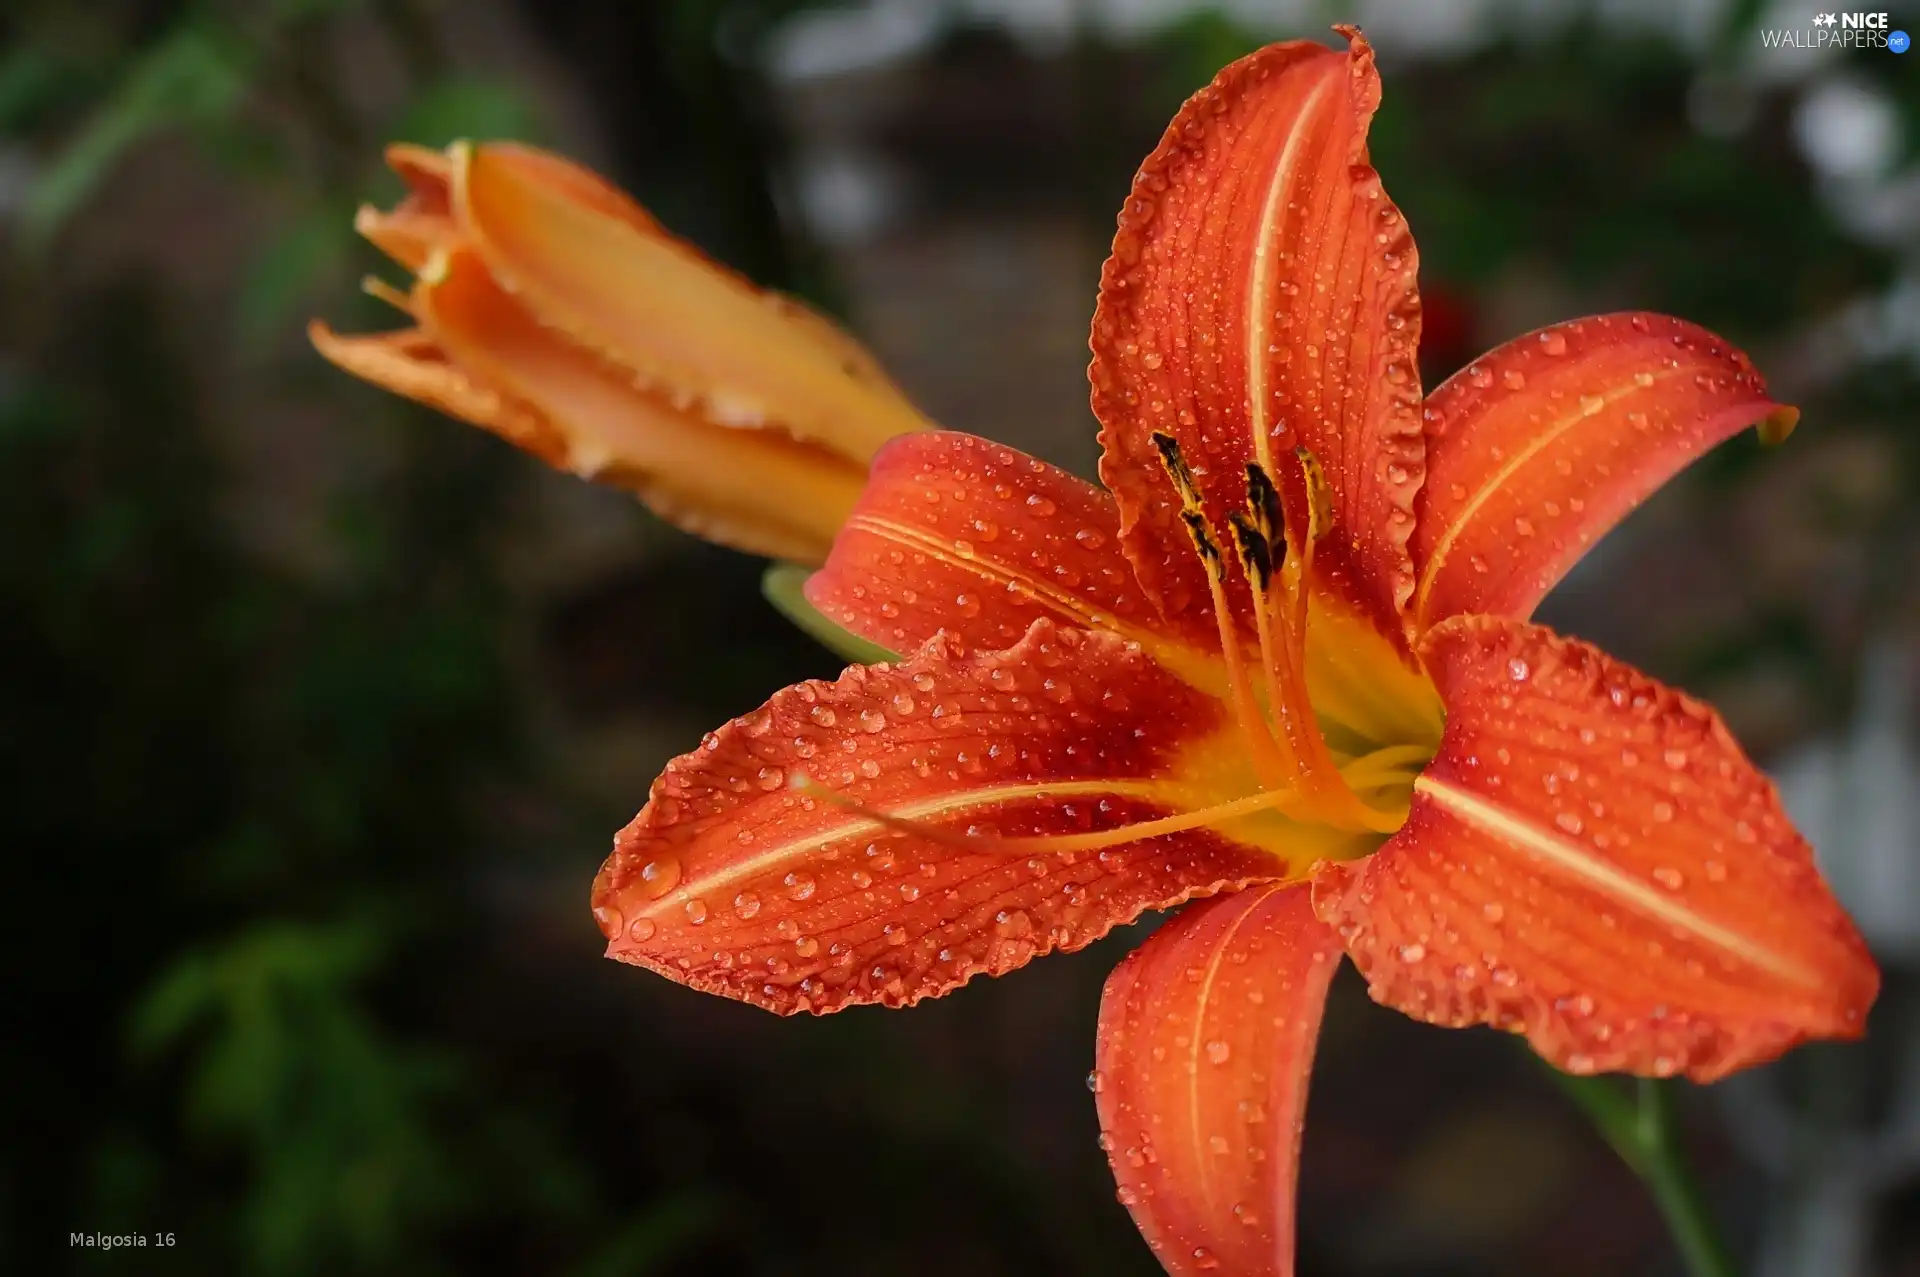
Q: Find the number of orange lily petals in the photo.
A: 6